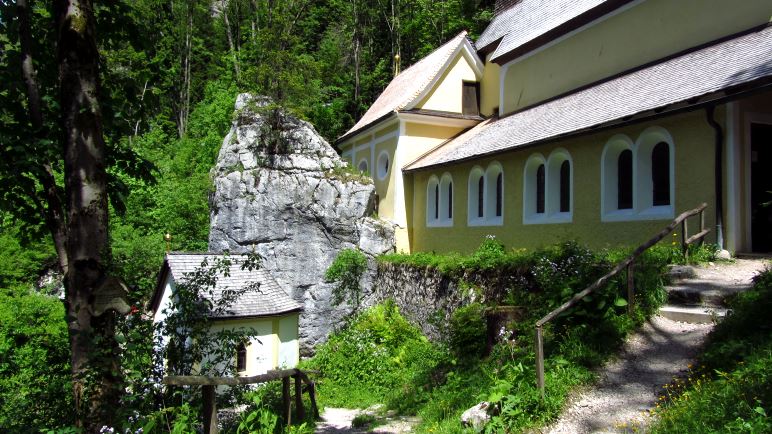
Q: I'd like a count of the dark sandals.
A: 0